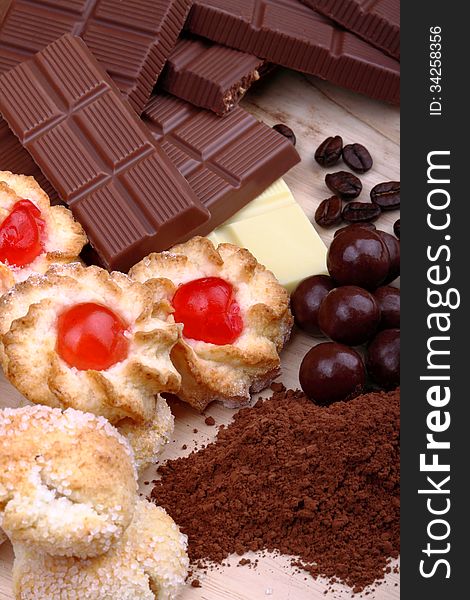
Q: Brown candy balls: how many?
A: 7